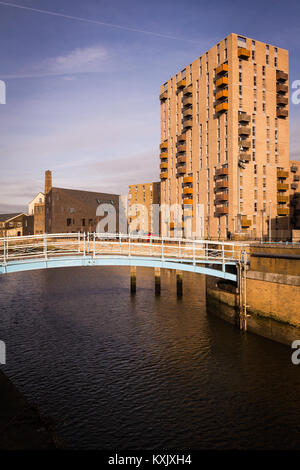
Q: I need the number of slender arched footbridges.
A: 1